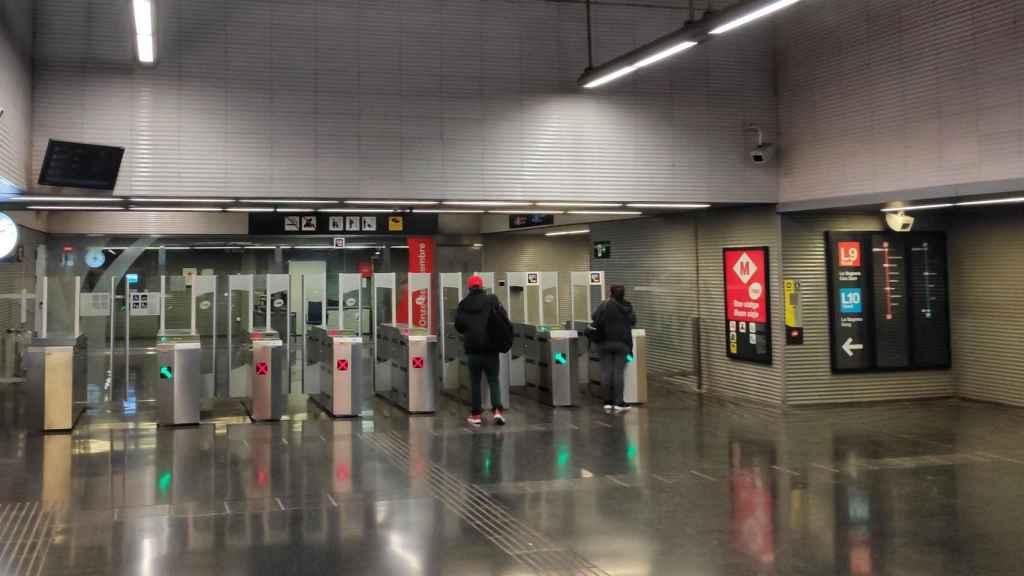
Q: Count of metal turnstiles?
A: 8